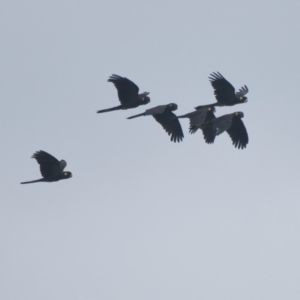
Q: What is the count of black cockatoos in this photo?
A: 6